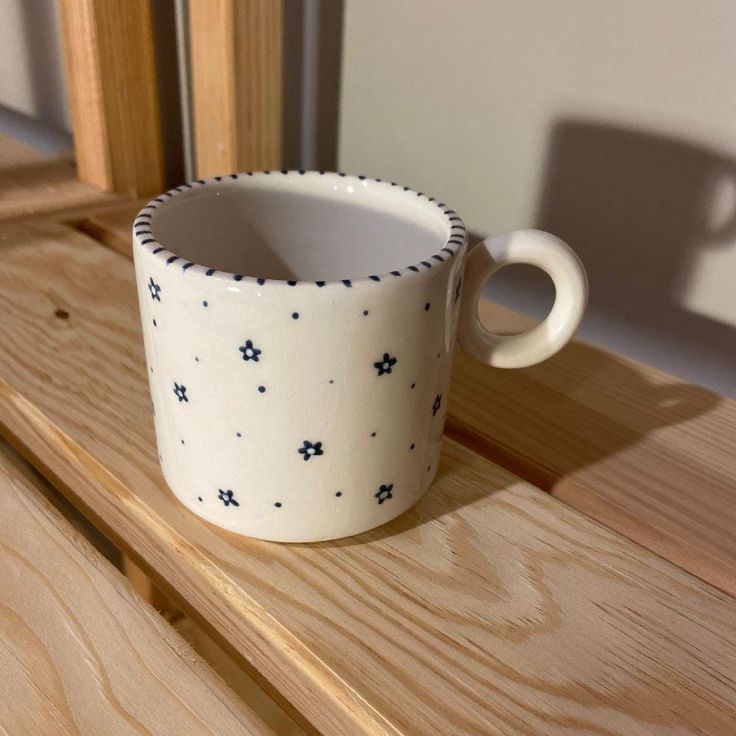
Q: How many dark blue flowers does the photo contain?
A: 9